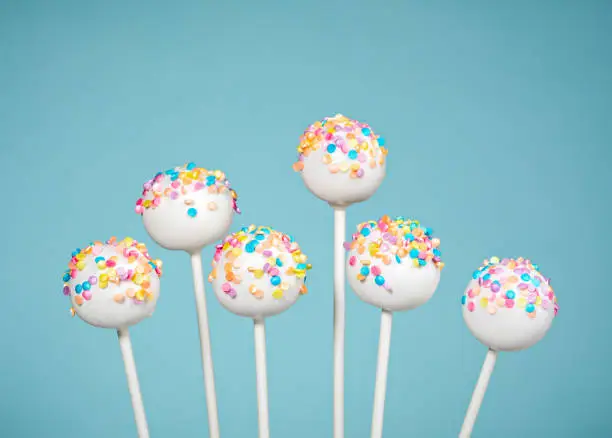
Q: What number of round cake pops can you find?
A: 6